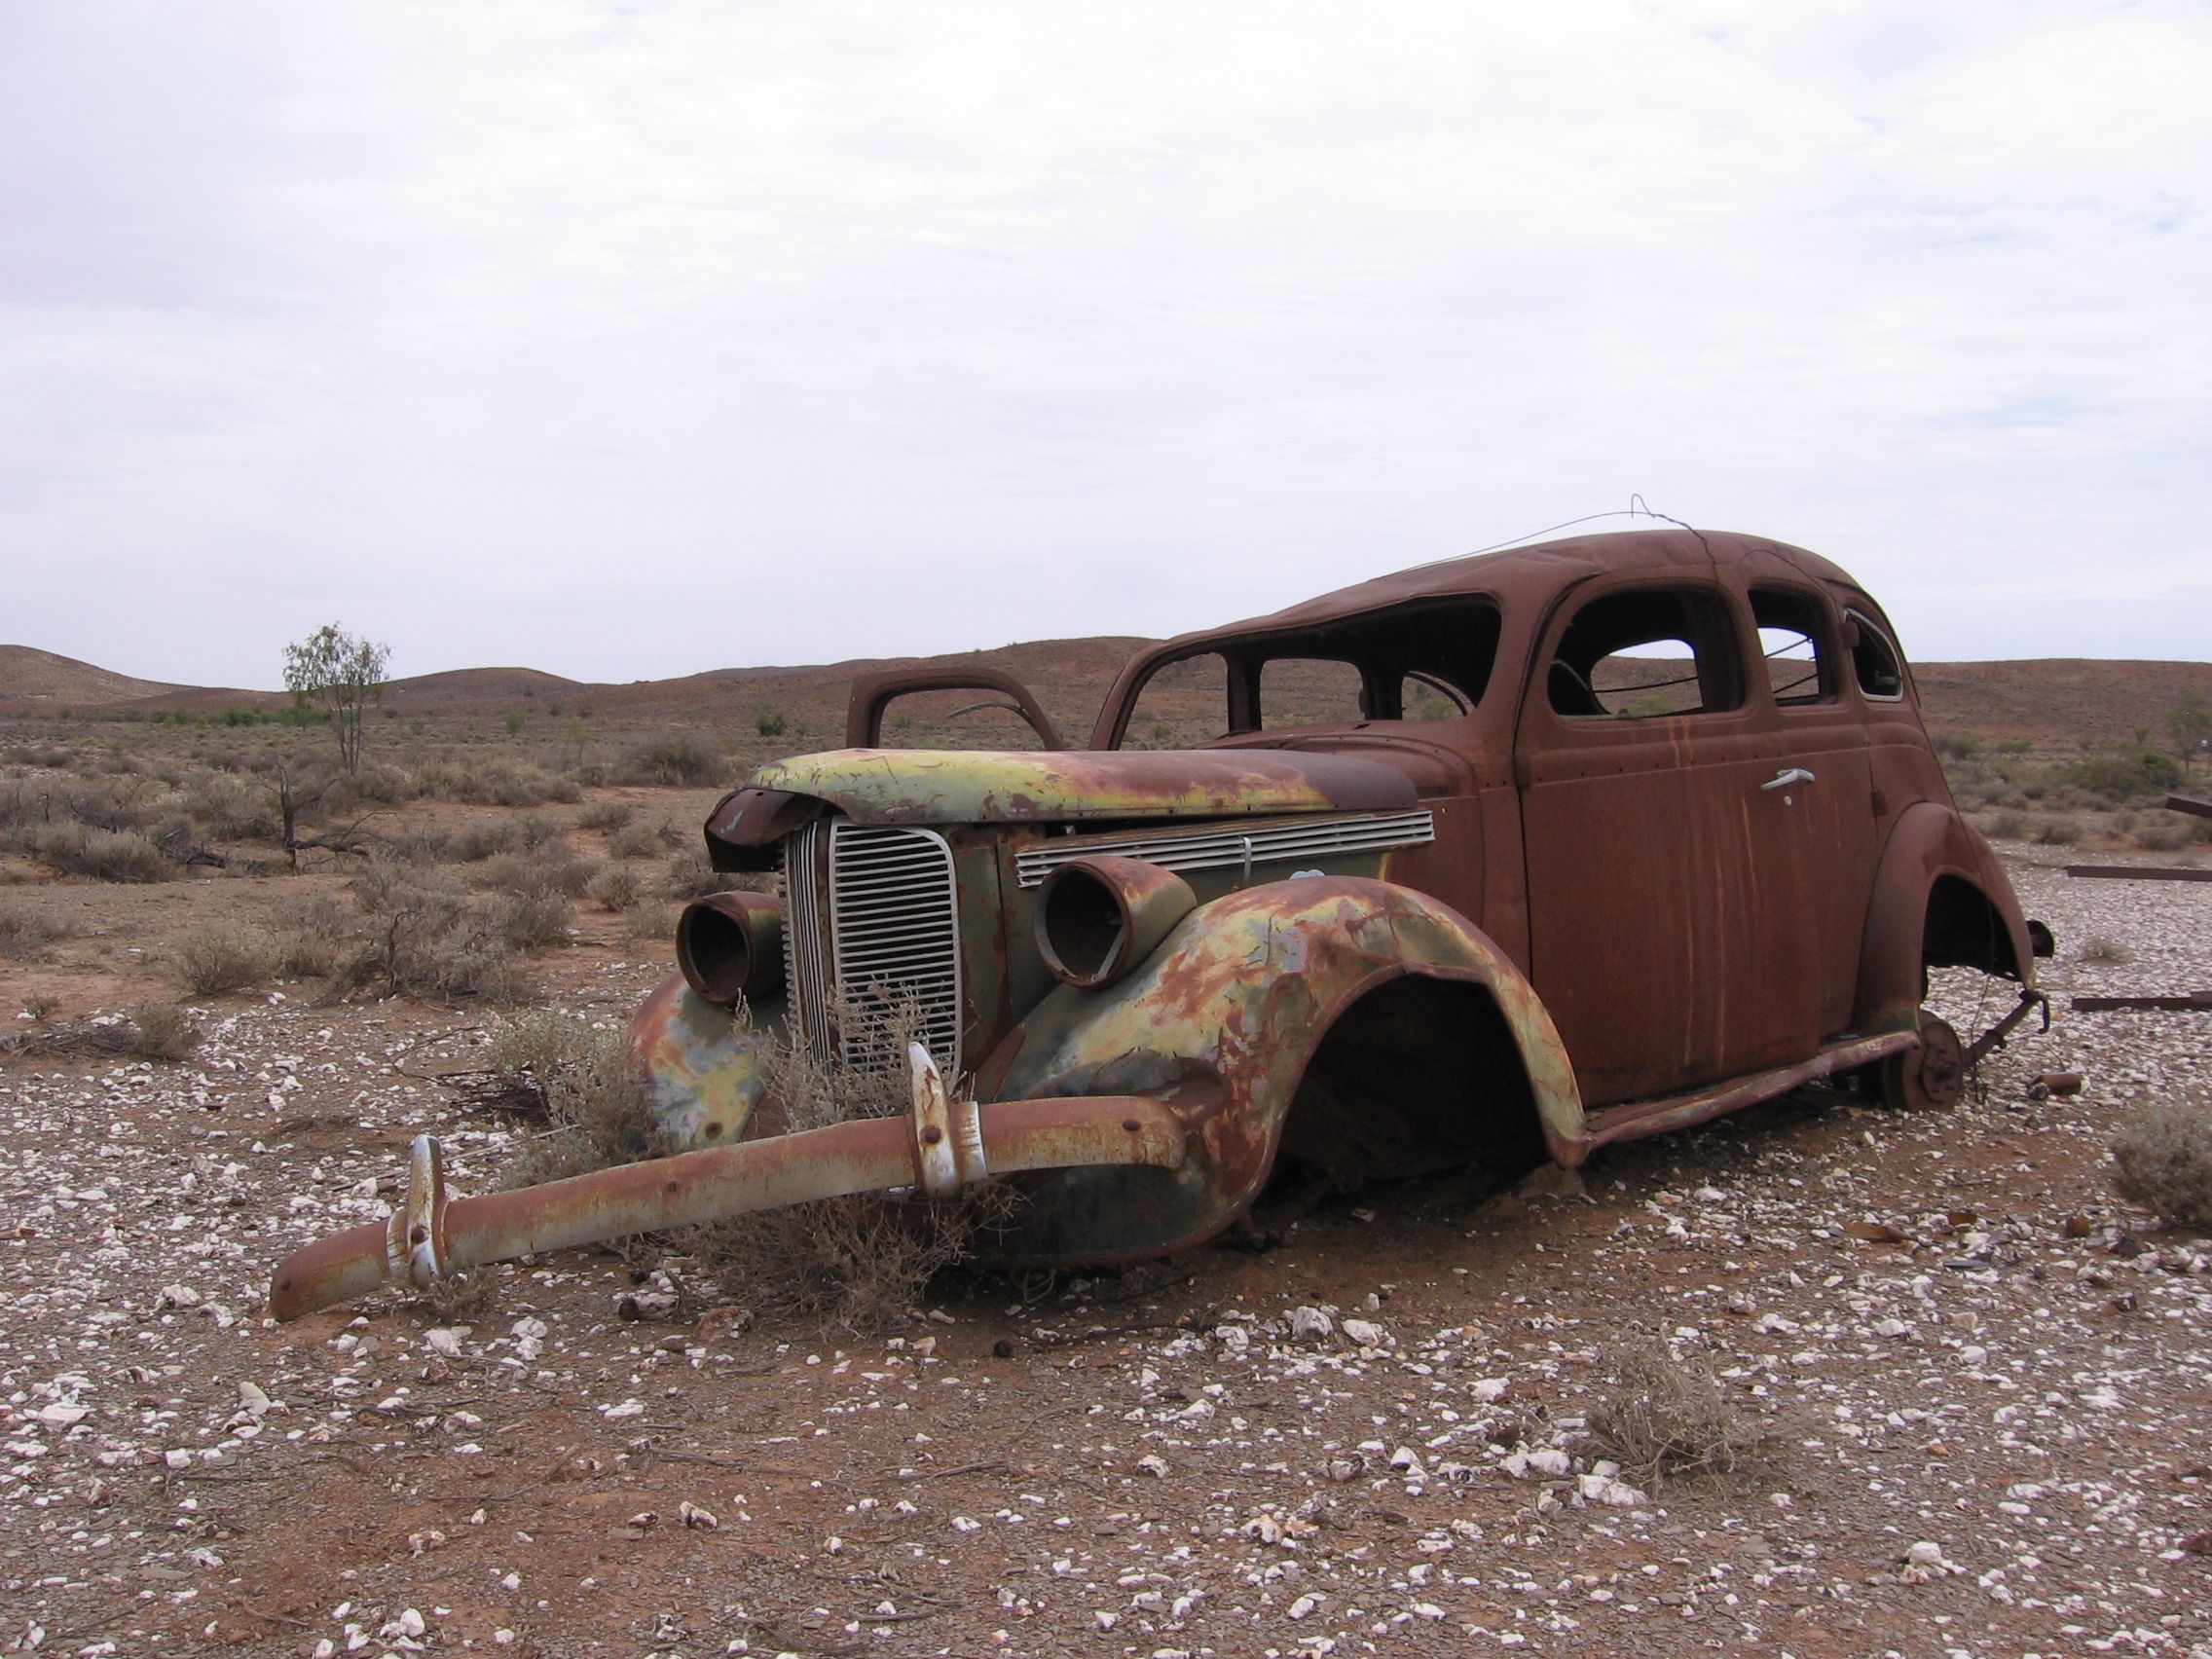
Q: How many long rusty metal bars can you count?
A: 3